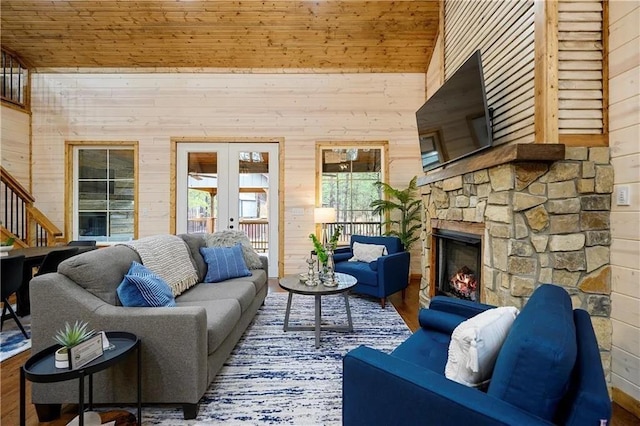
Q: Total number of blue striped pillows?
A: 2